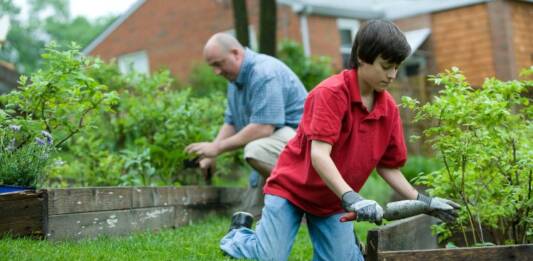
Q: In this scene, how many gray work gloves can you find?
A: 2